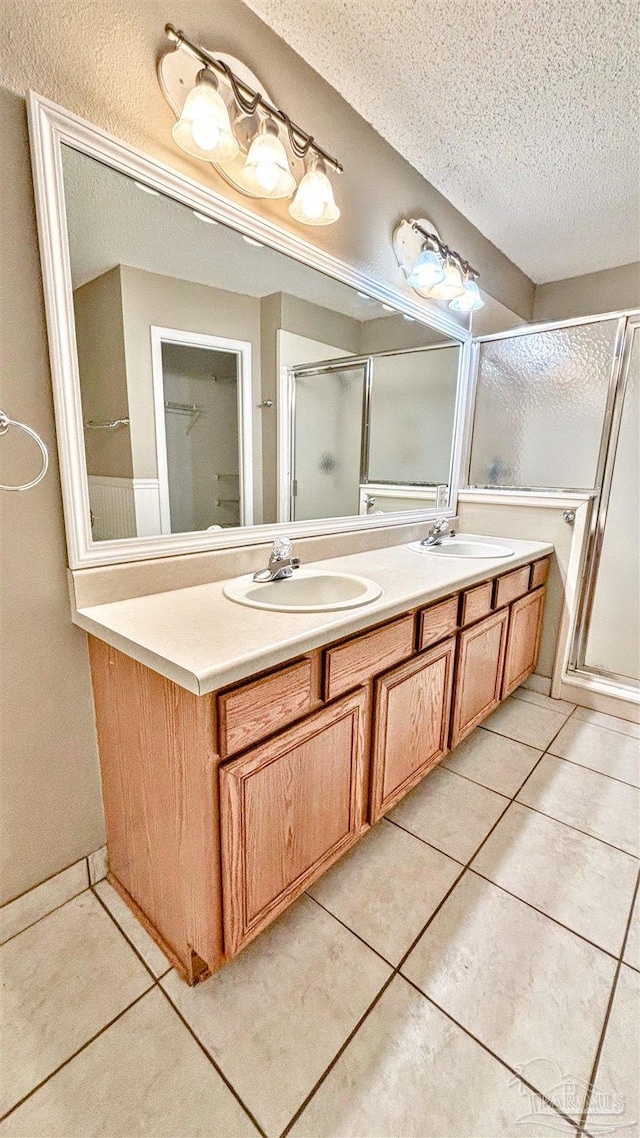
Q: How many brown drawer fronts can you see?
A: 6